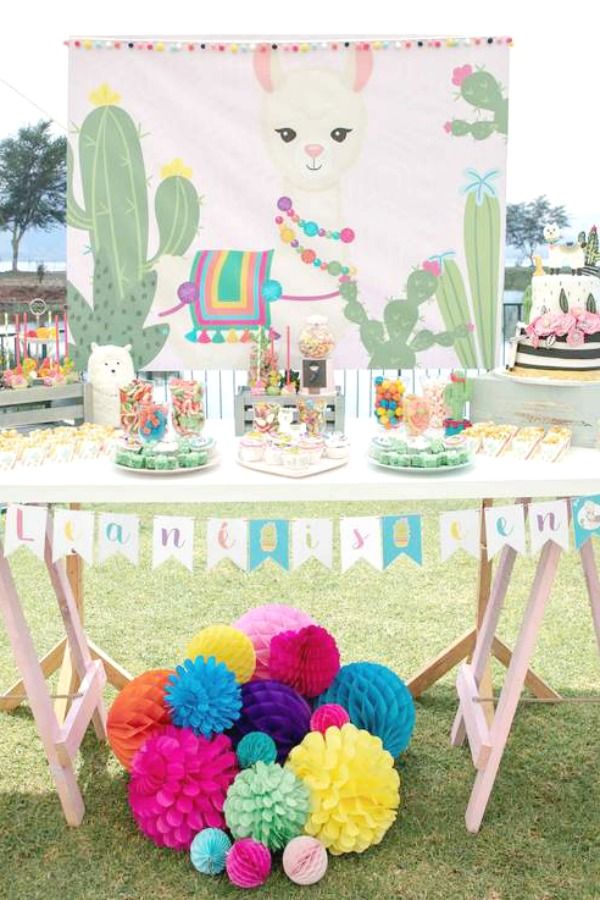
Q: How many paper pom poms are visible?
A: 15